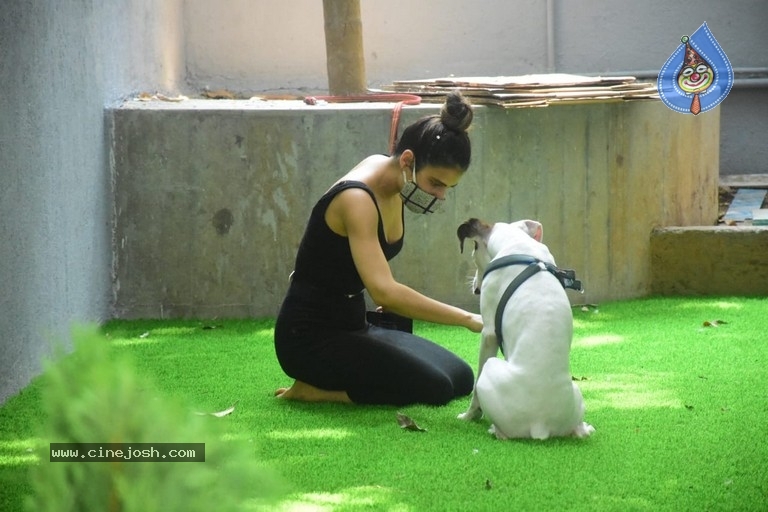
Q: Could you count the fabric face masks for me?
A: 1